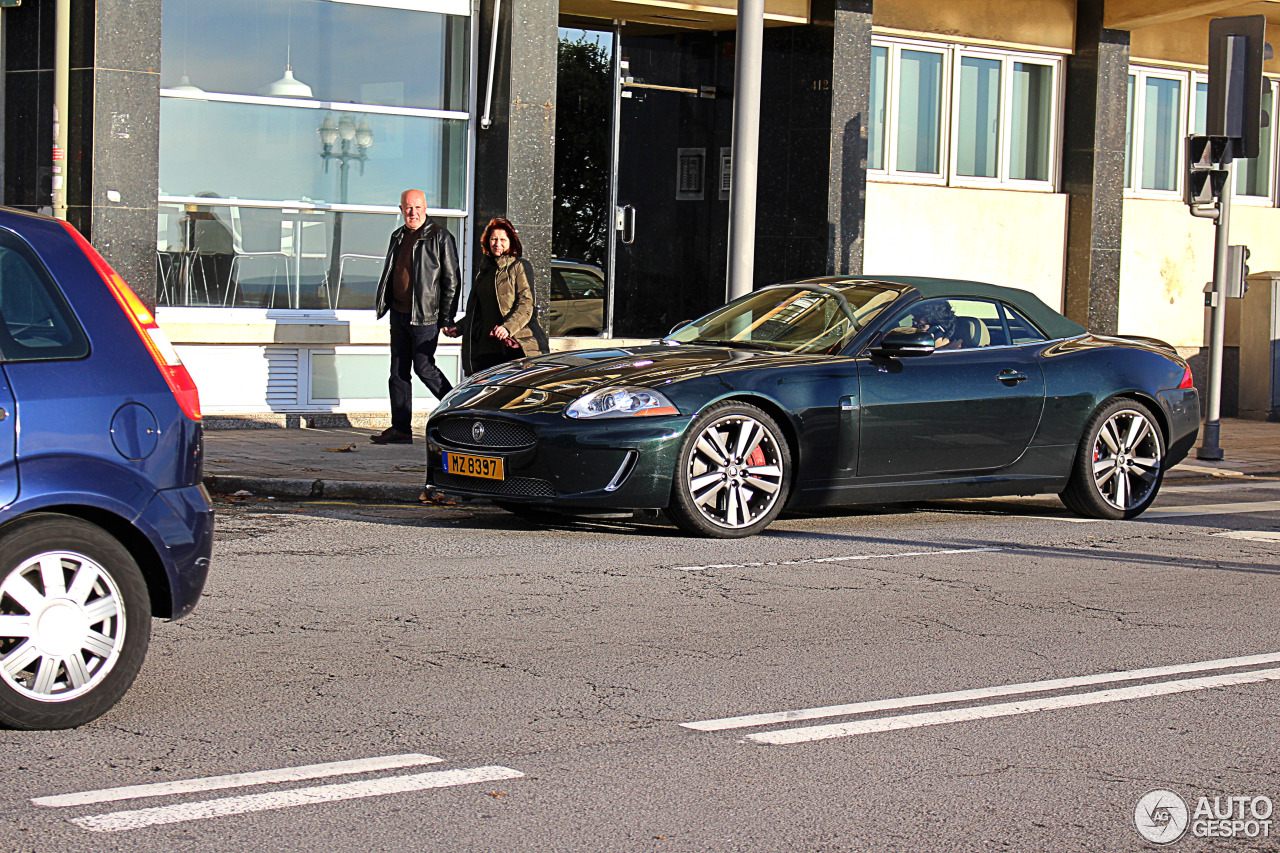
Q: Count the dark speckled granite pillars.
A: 4